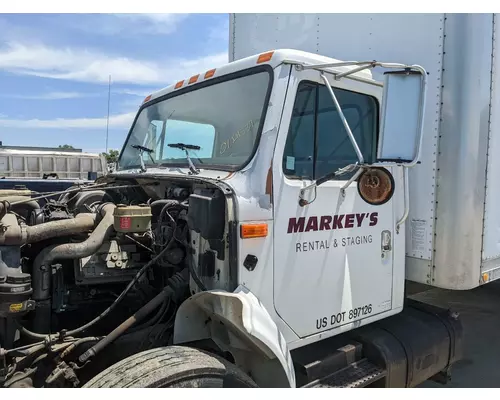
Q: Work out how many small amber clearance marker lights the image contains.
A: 5